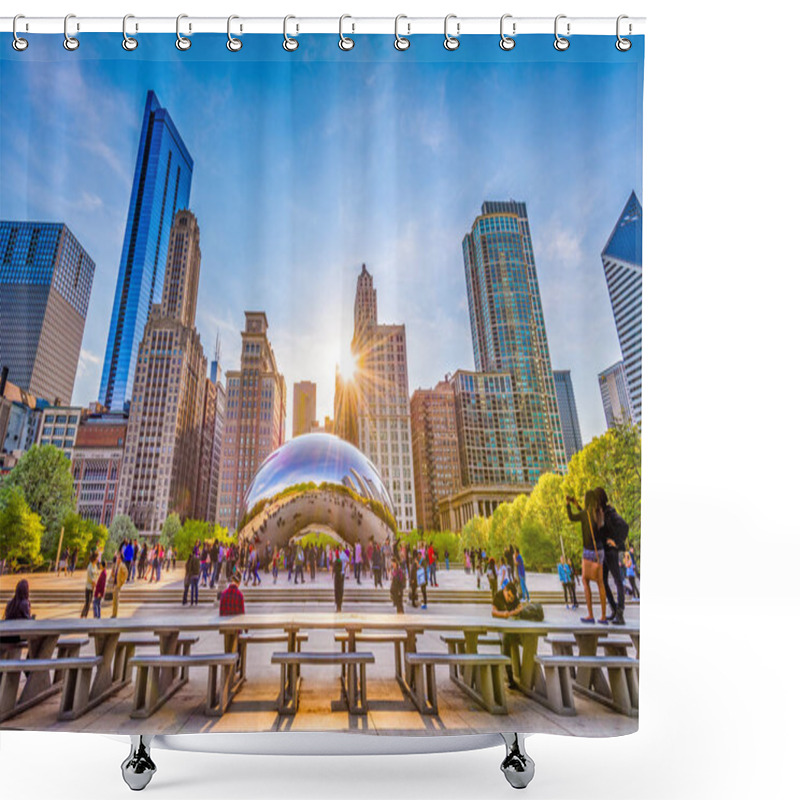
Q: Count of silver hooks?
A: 12